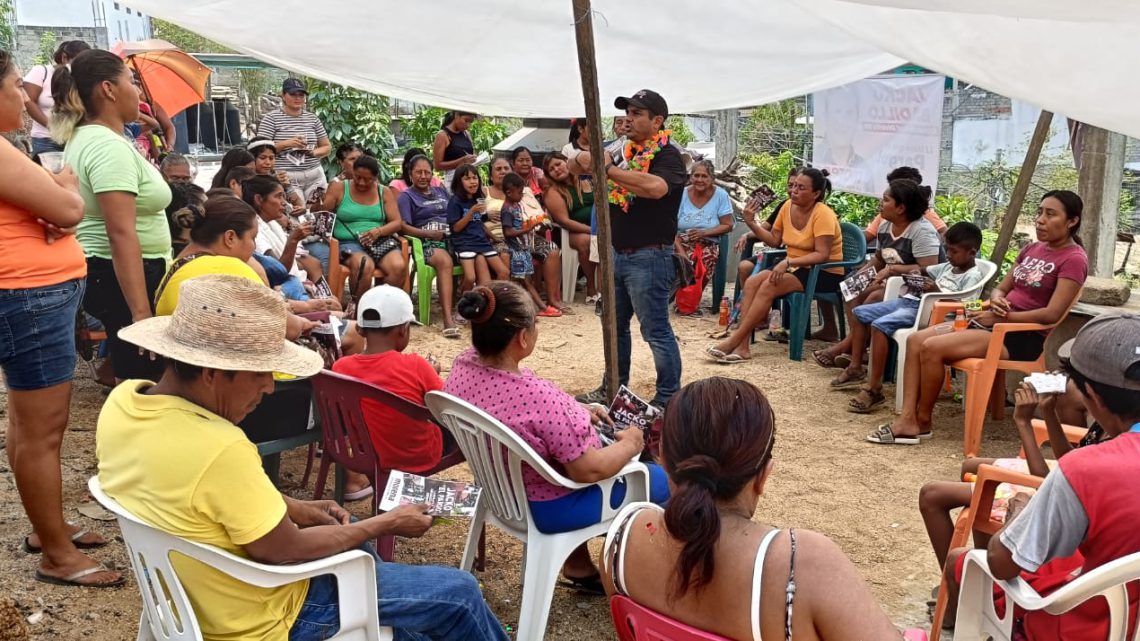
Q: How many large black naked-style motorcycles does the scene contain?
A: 0